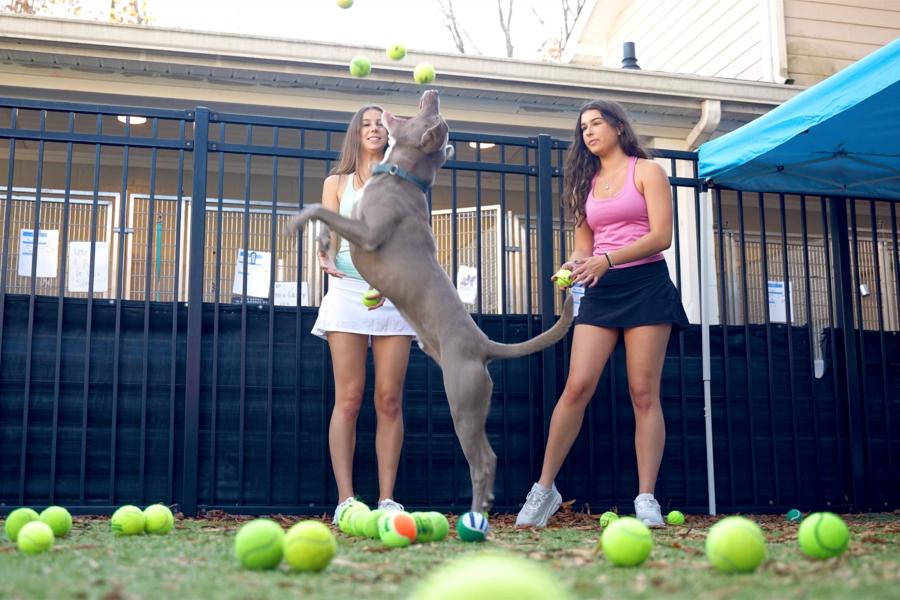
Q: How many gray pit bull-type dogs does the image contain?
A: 1